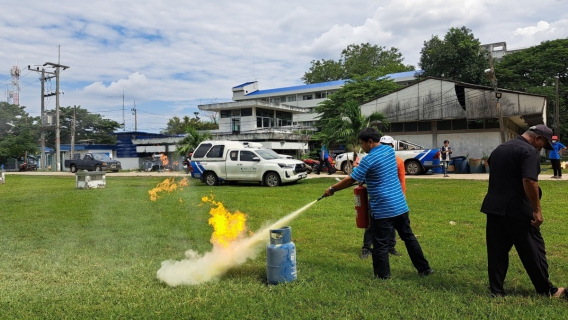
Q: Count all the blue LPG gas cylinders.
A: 1